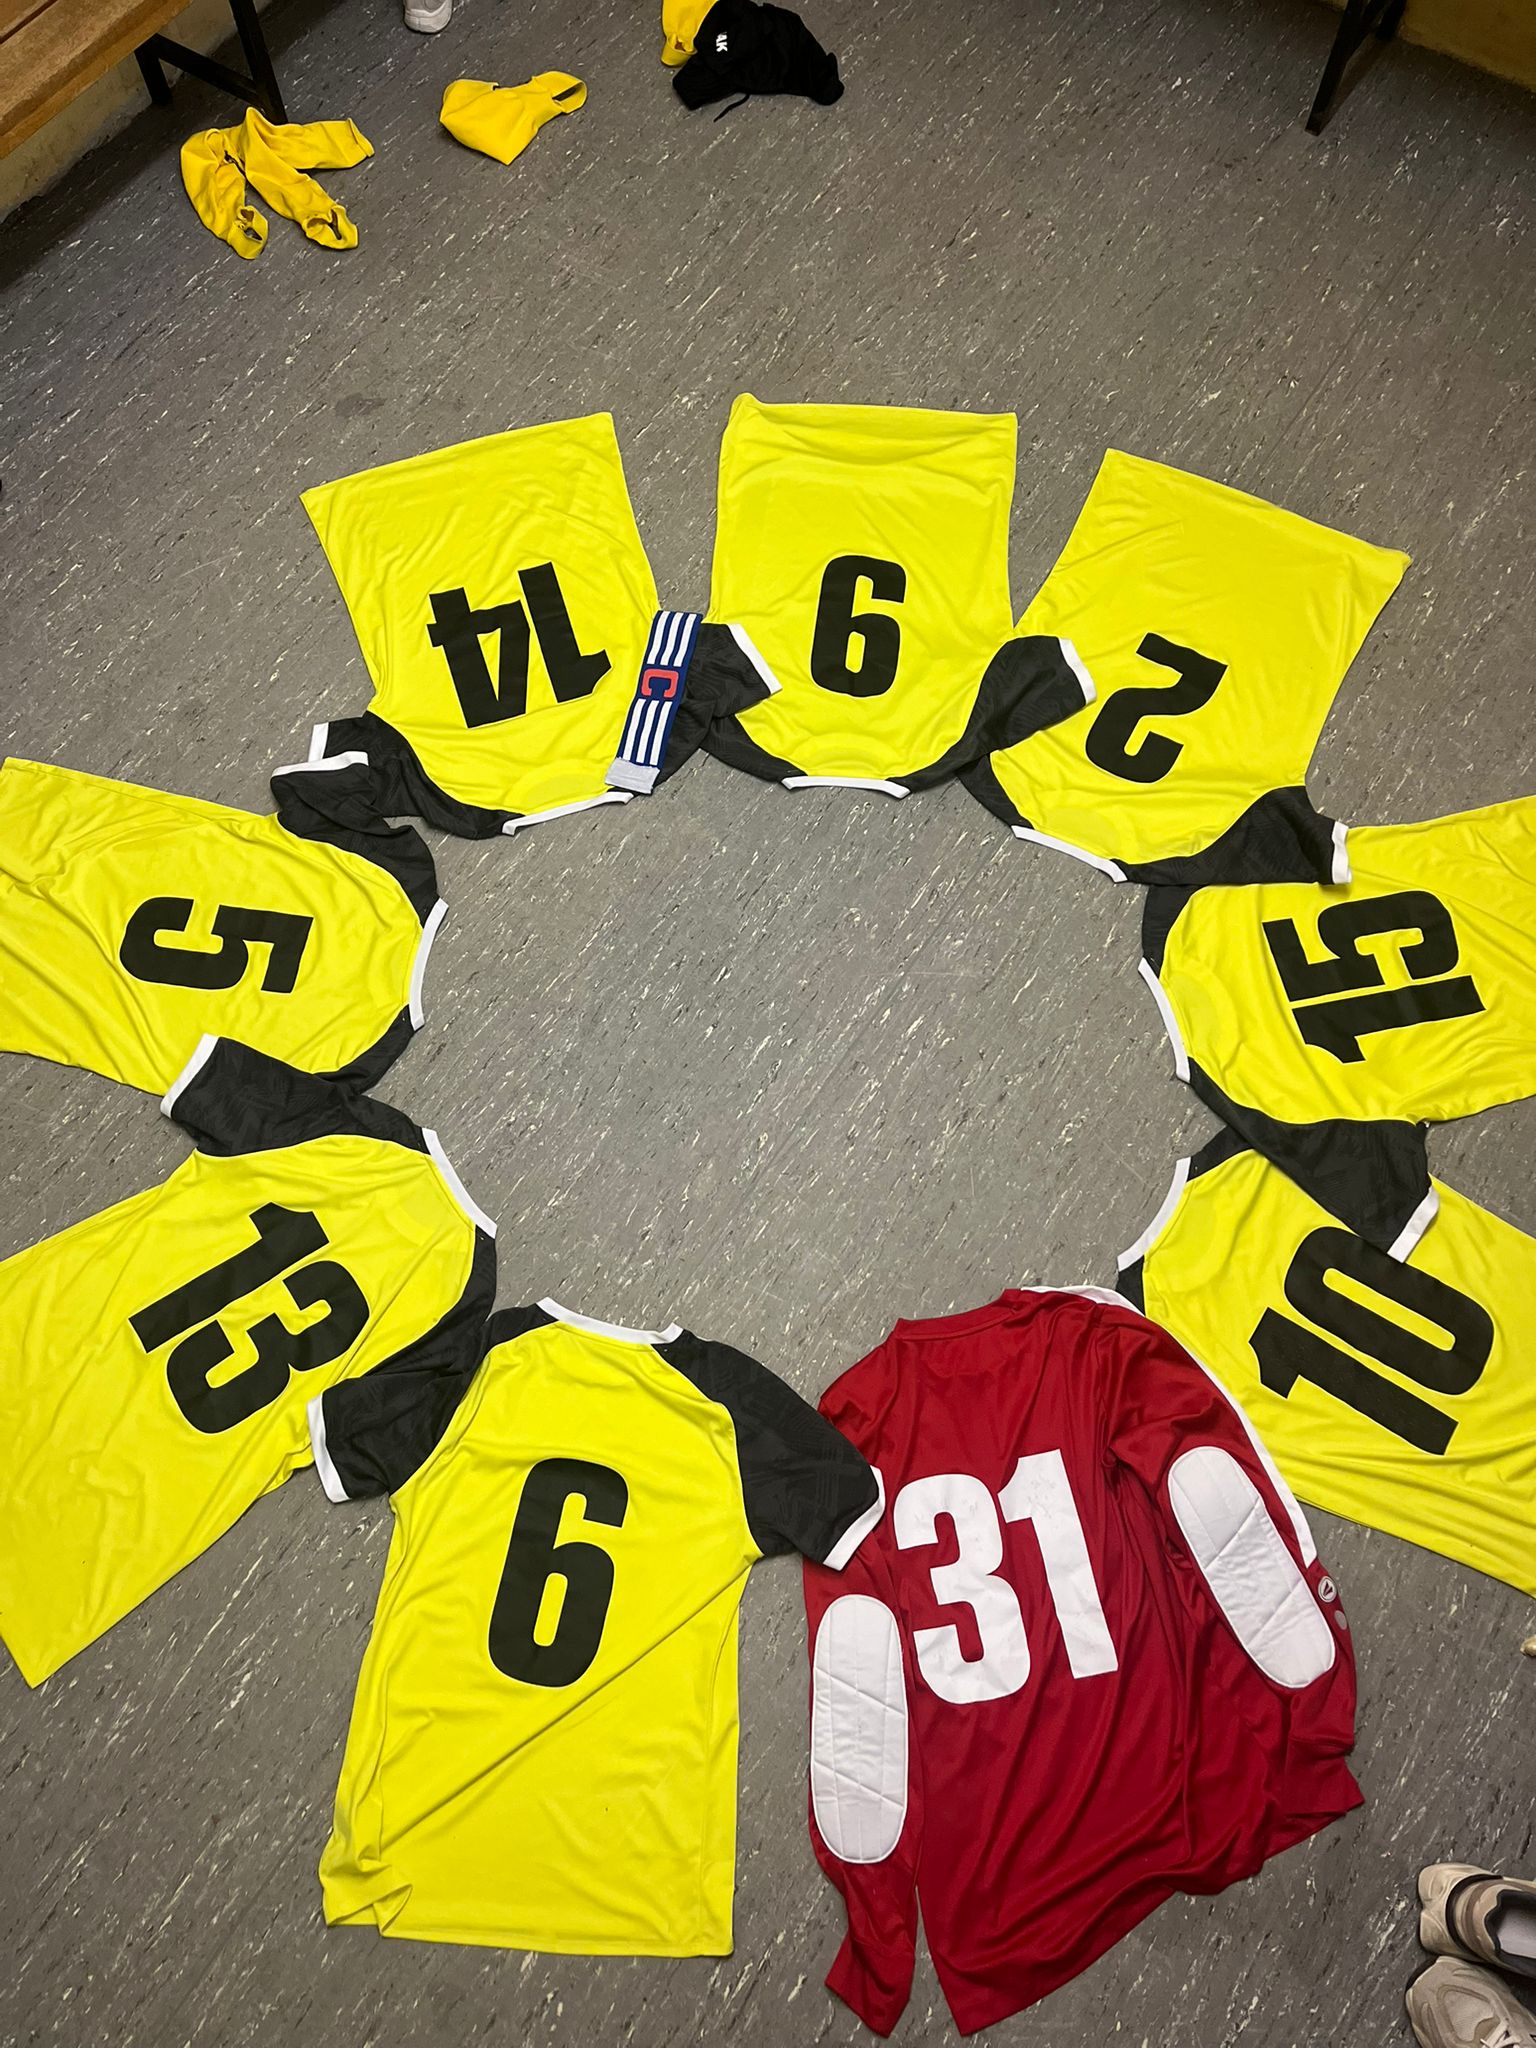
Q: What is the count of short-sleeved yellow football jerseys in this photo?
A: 8